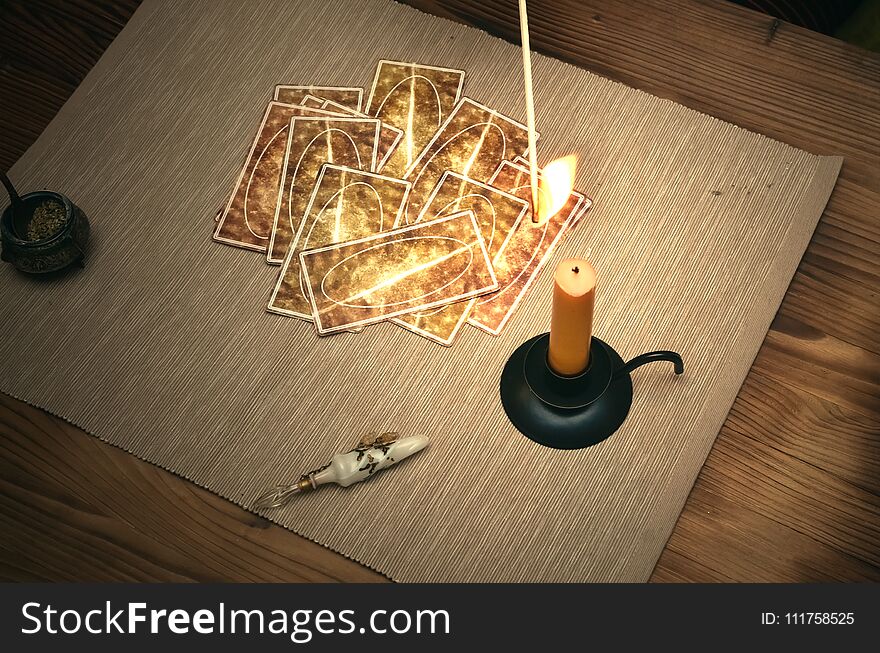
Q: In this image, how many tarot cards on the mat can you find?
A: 12